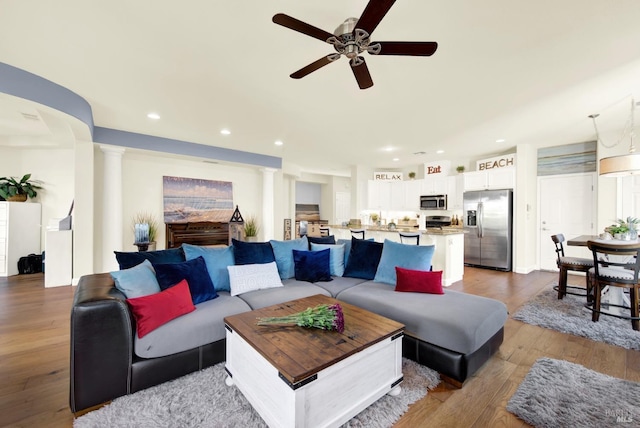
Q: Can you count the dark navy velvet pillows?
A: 6